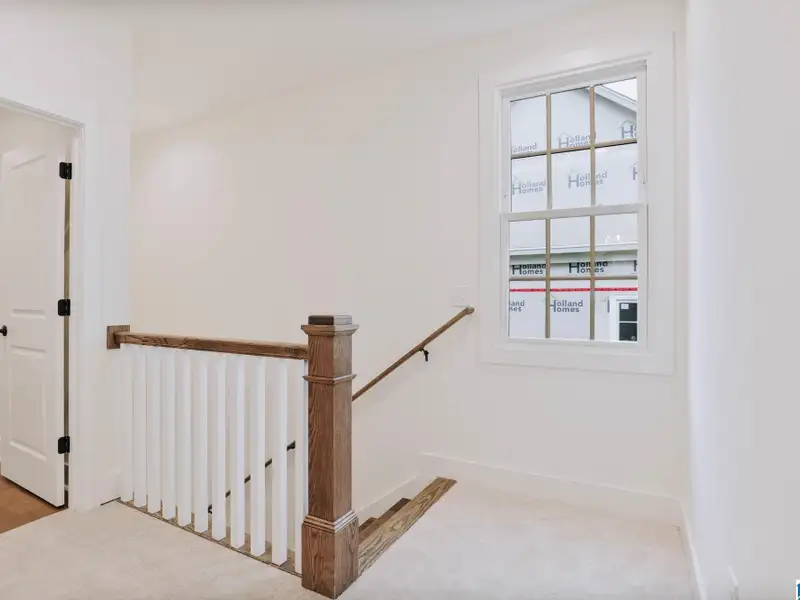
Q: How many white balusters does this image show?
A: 11